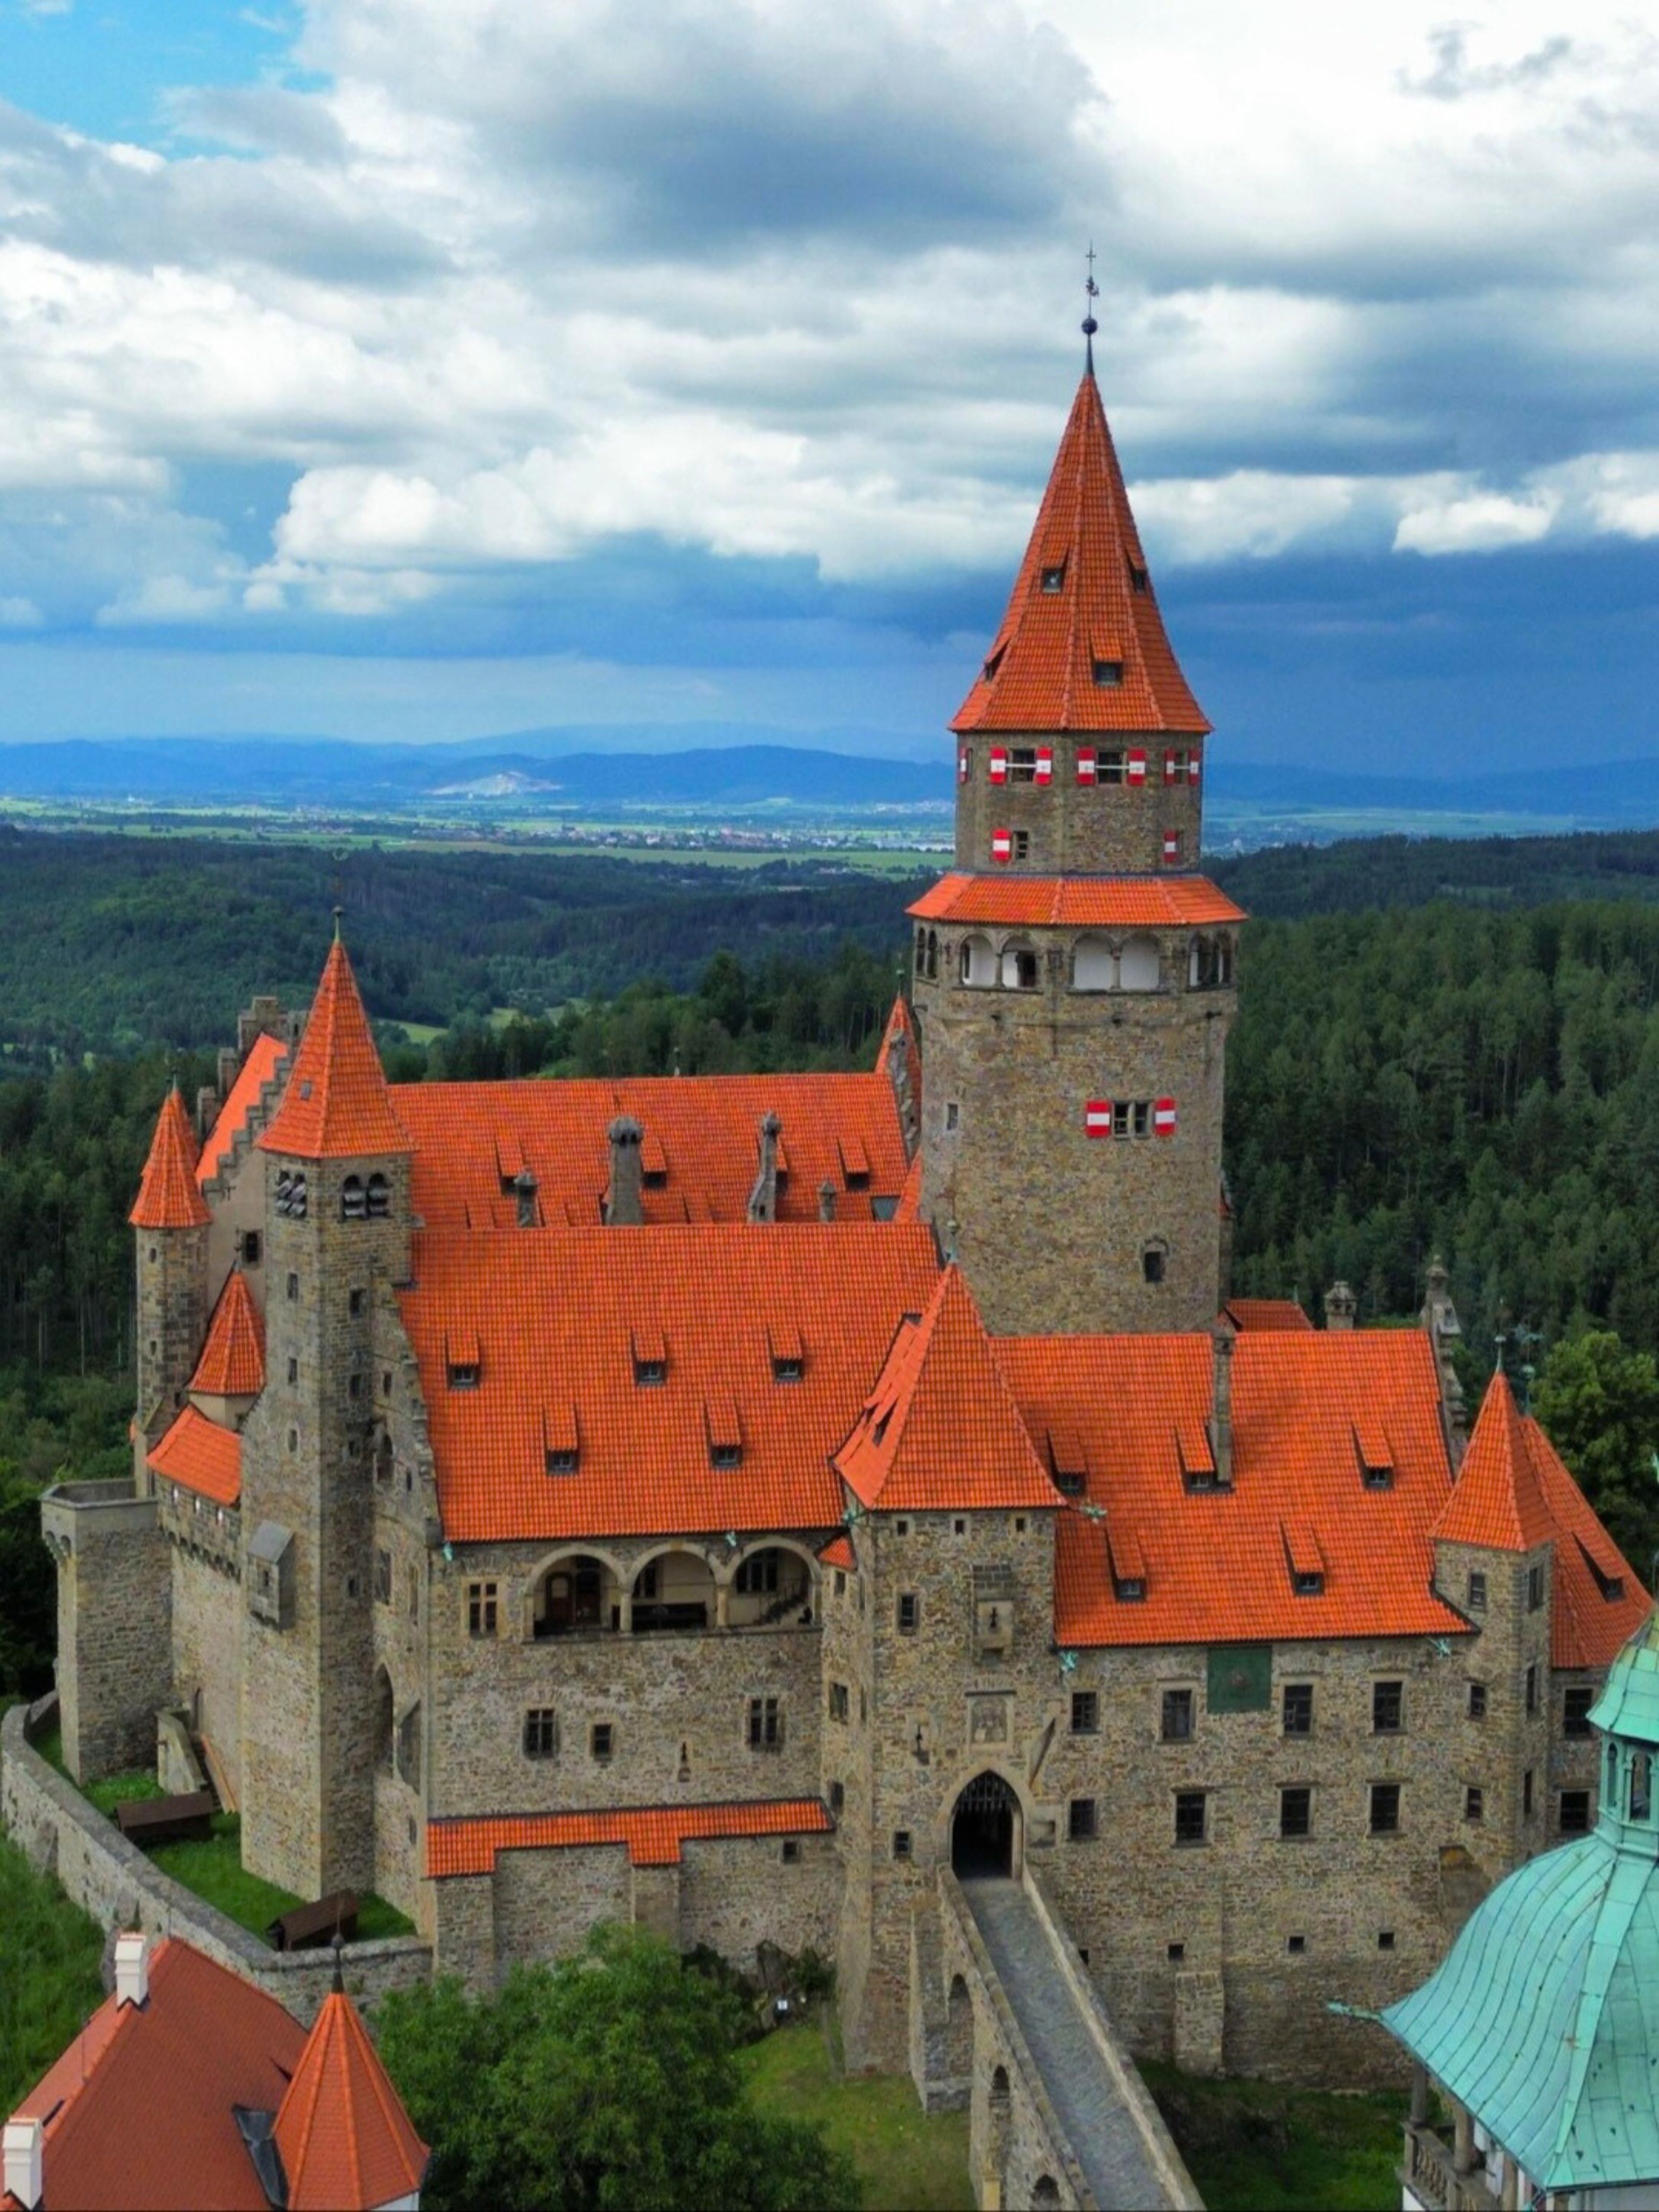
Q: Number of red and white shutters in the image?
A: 11